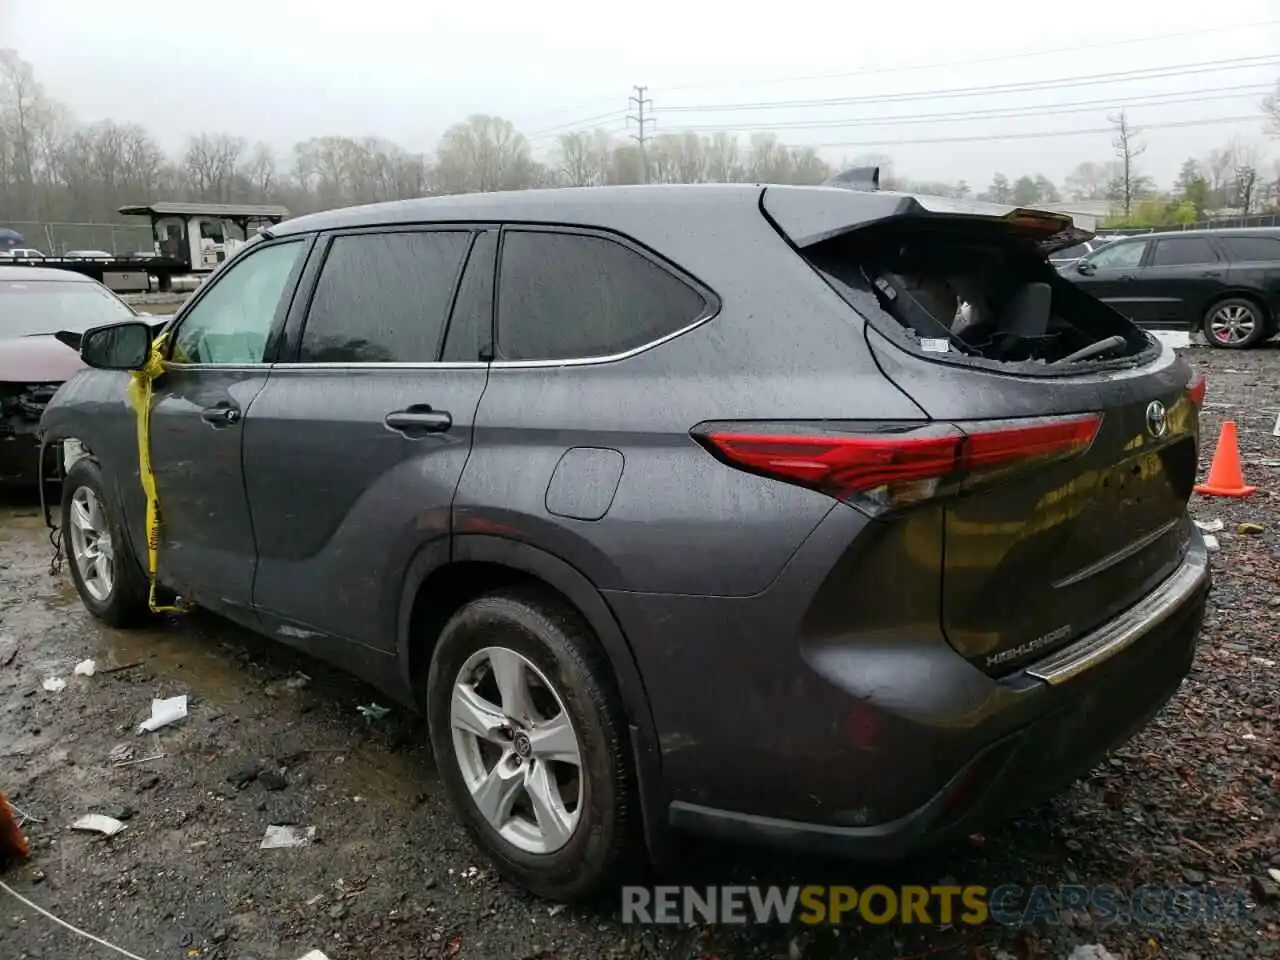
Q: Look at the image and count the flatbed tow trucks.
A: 1